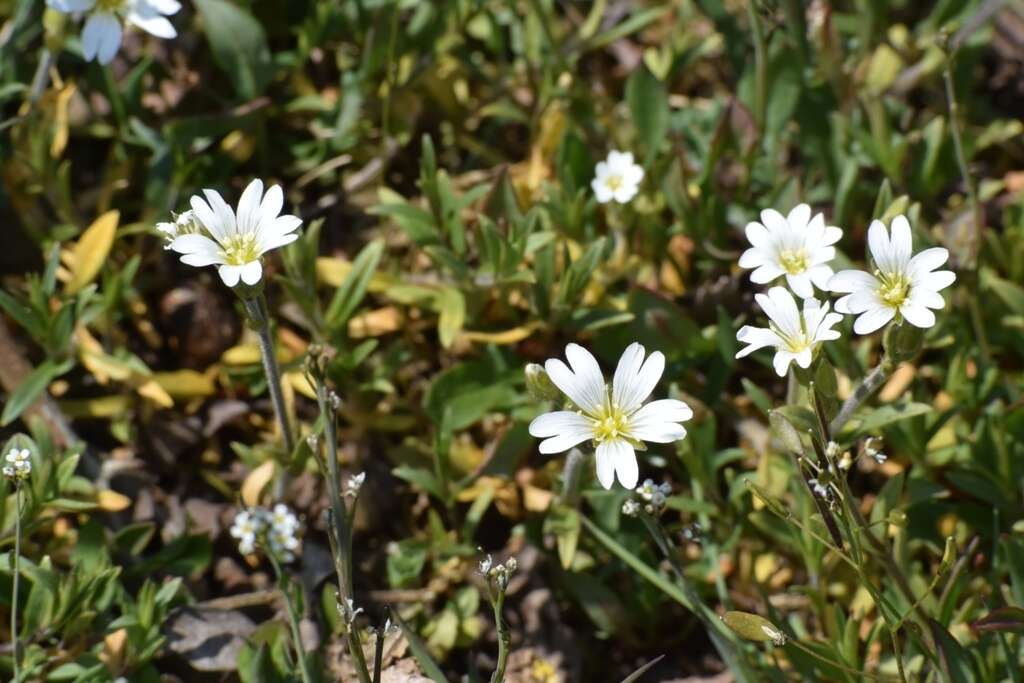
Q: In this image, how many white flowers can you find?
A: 7